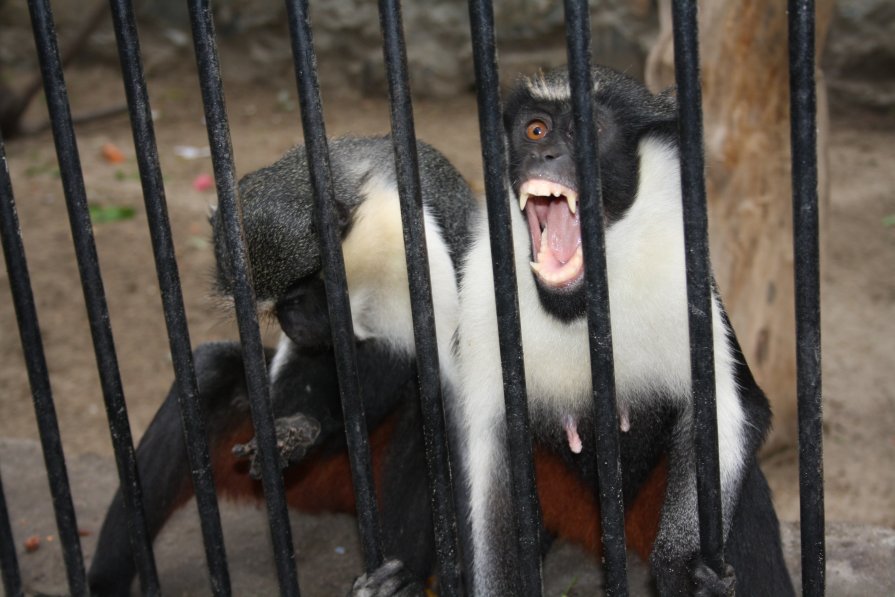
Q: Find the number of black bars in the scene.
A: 11